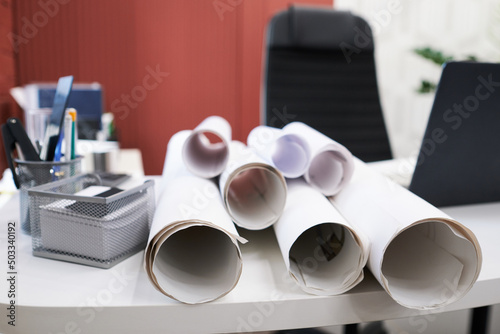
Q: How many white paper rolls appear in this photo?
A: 7